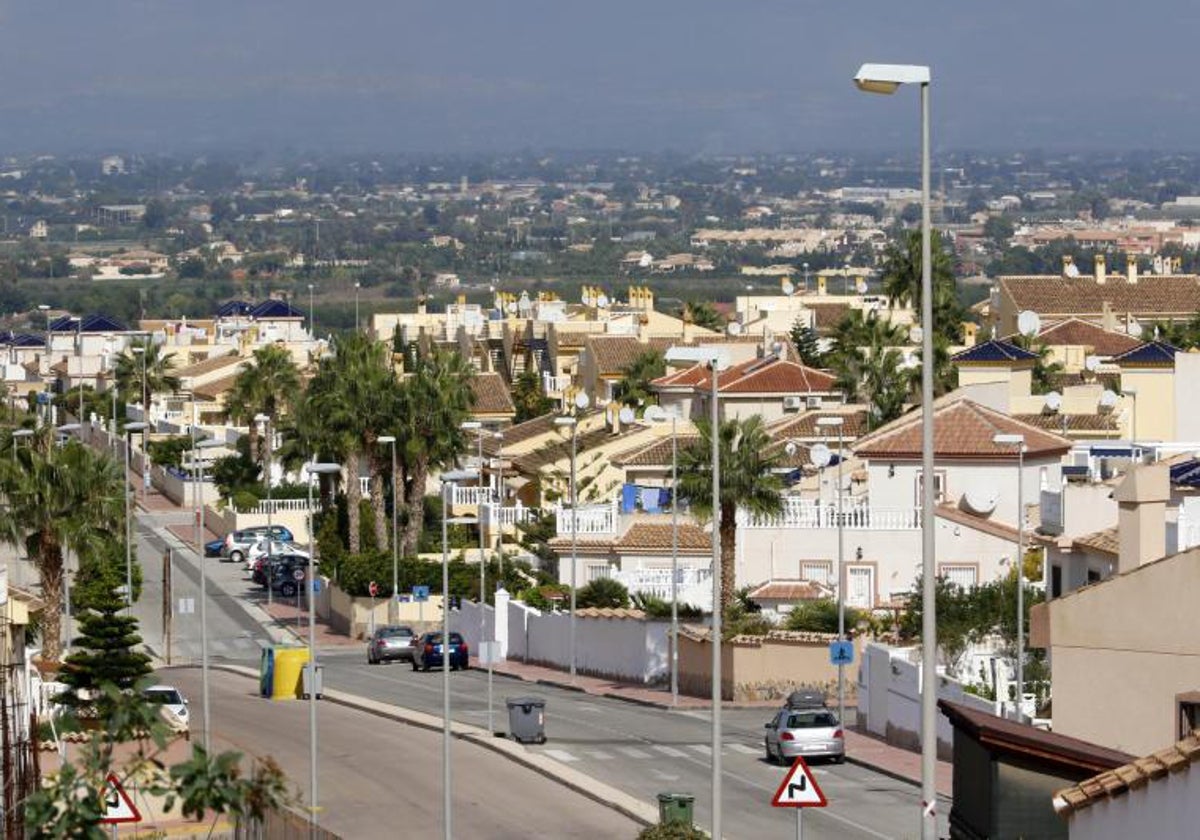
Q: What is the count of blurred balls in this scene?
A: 0